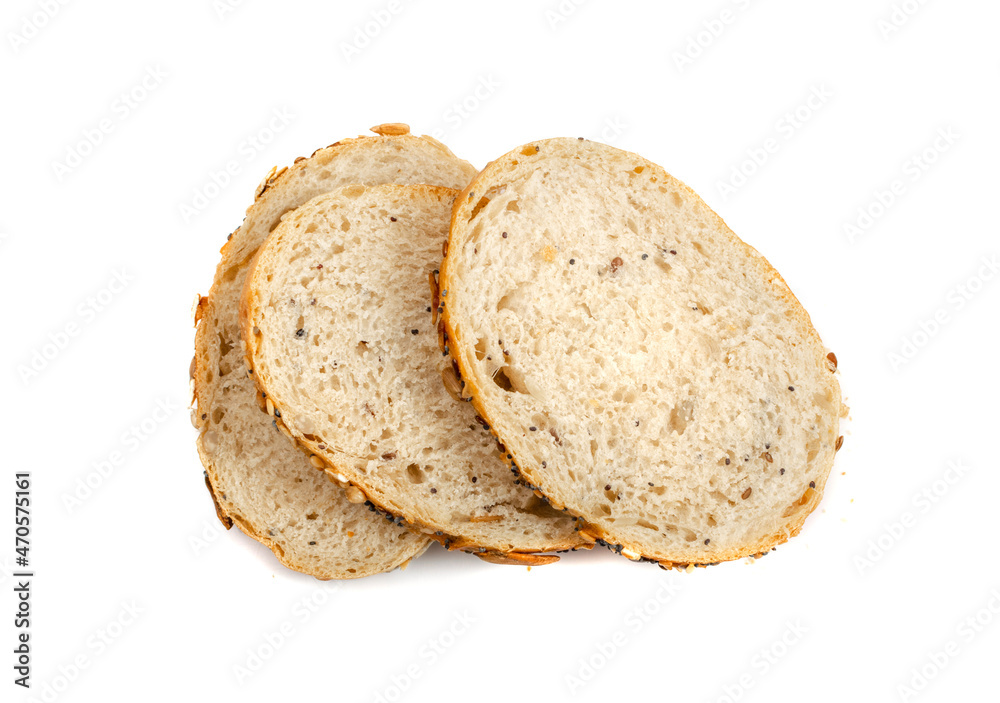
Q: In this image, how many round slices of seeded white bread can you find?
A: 3